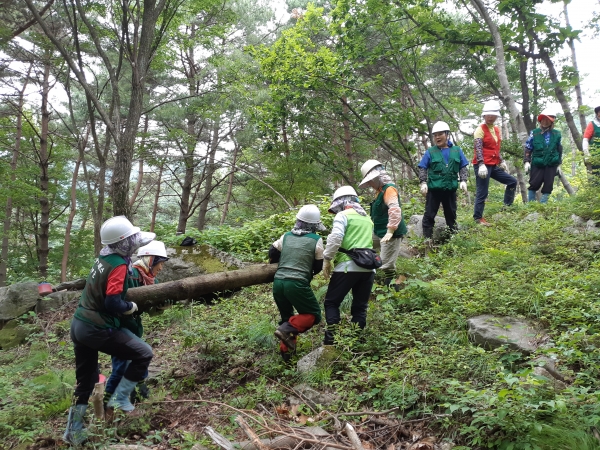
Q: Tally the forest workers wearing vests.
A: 9